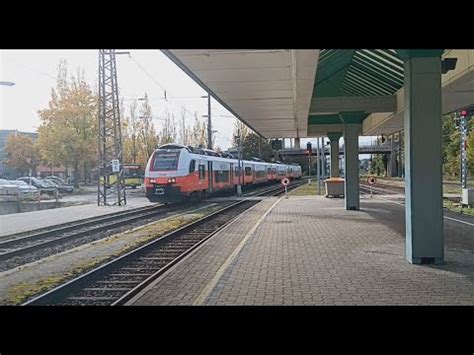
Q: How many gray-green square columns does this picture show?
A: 3